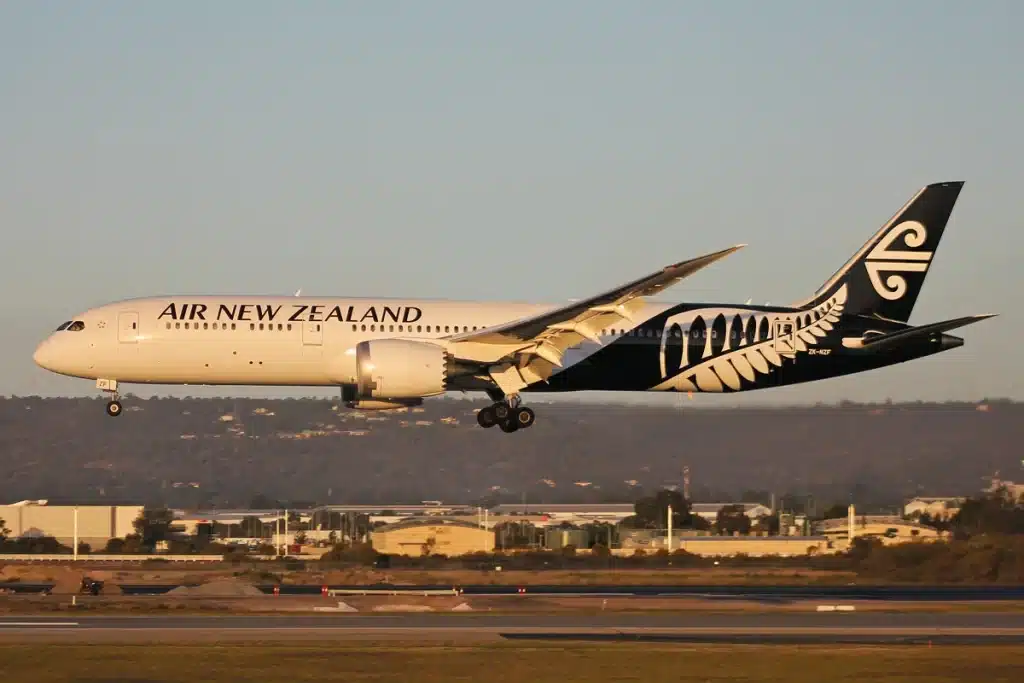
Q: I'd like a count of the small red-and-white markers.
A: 3